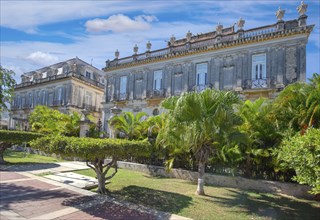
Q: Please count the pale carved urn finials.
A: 9